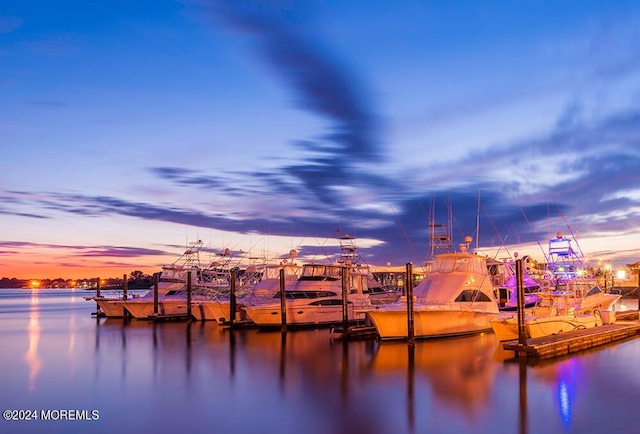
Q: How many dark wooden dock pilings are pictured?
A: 9